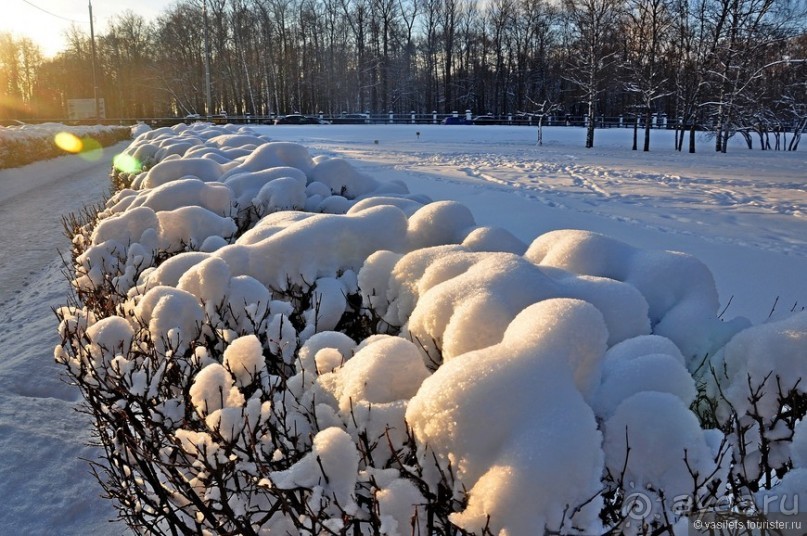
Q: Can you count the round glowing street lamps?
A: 0